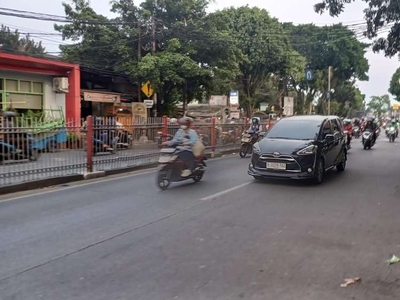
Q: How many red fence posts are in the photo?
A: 5